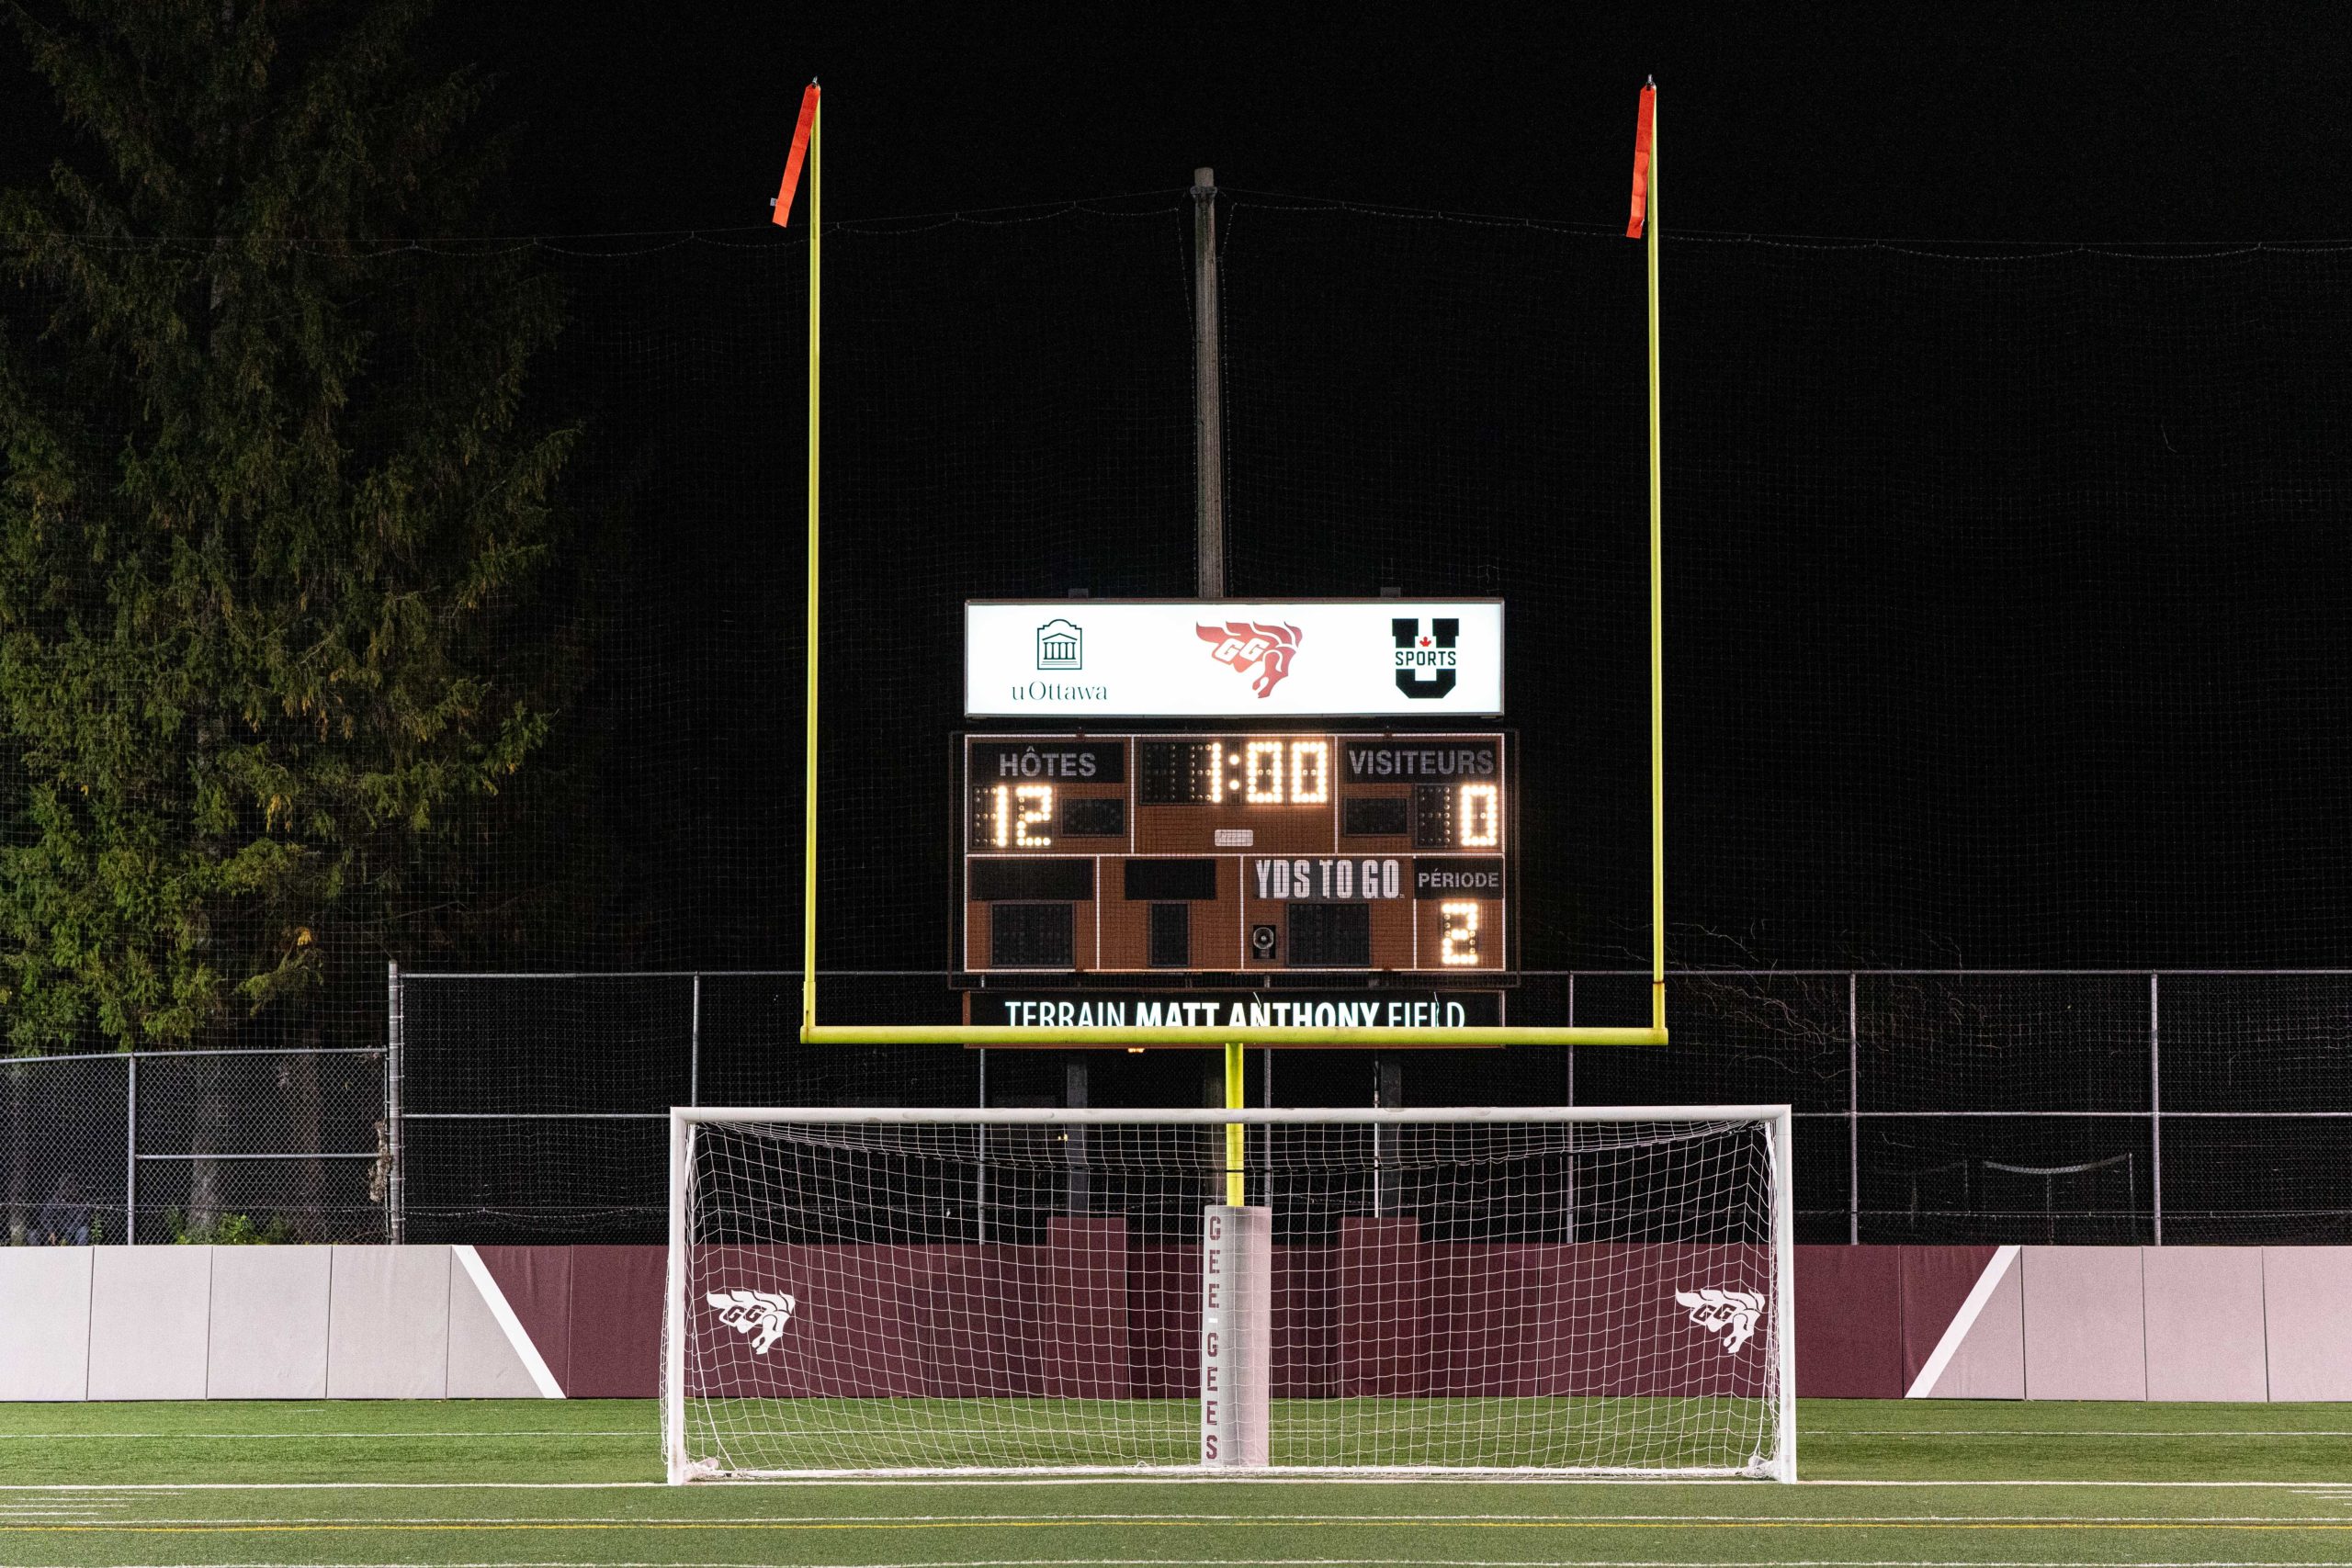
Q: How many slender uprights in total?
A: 2